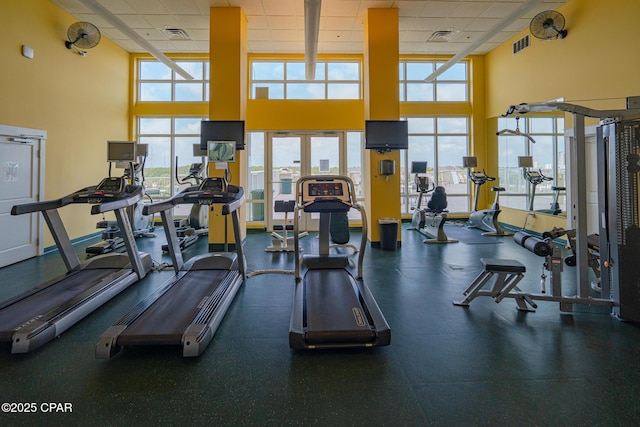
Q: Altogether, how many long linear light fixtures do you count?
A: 3